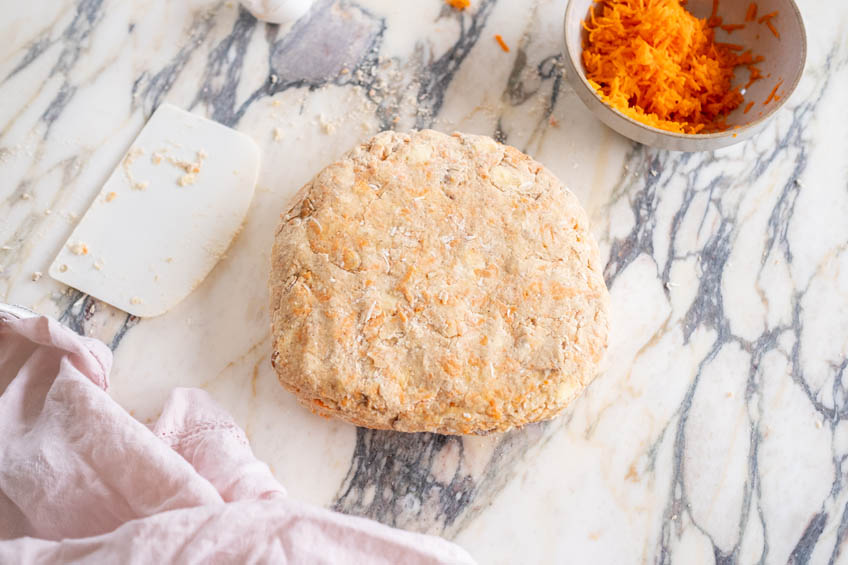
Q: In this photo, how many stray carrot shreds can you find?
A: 2